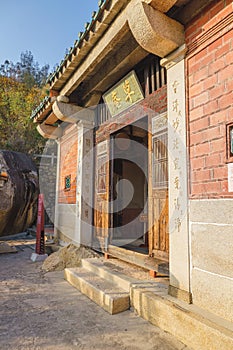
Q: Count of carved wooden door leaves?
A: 2